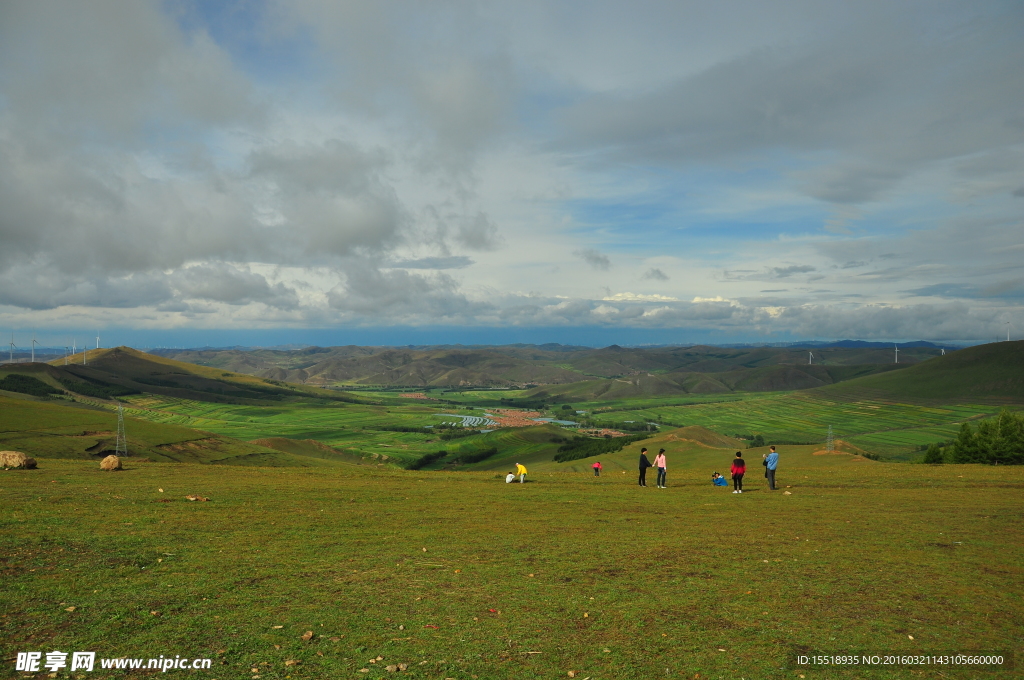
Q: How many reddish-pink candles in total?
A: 0